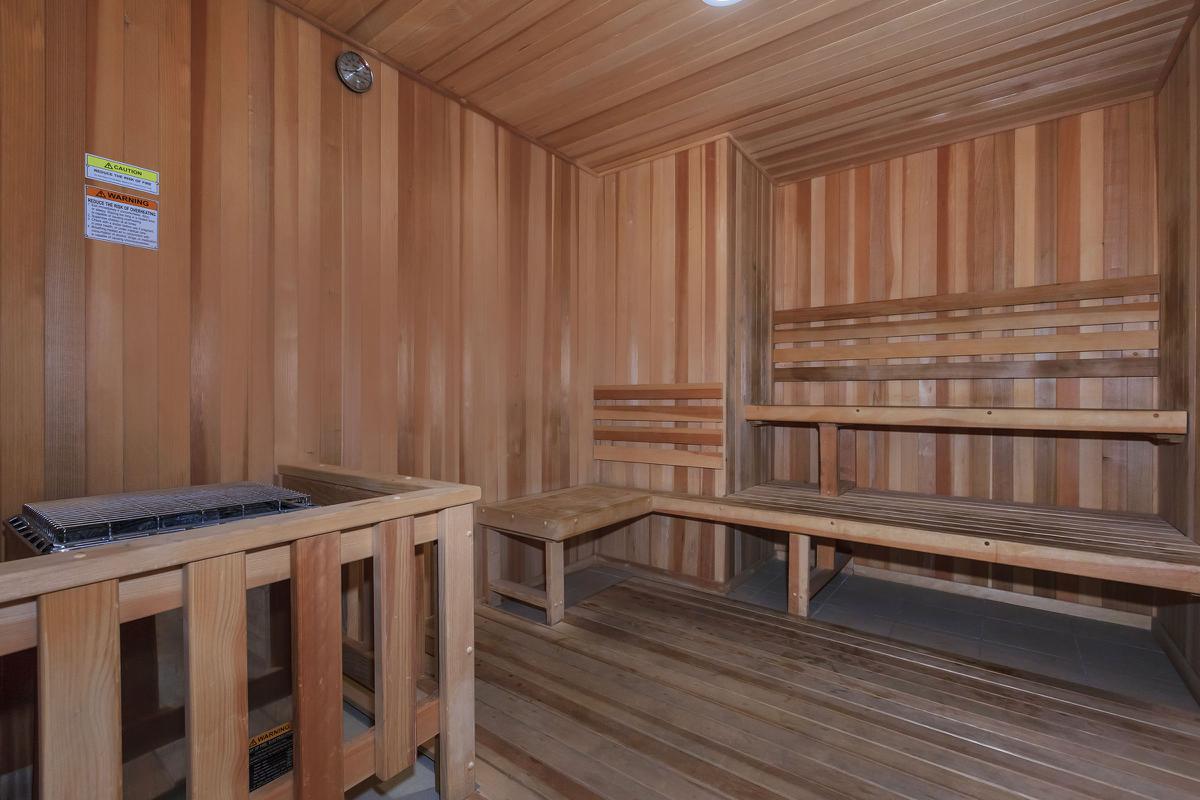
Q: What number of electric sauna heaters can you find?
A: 1